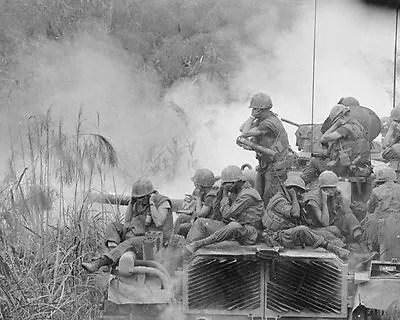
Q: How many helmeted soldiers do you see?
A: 10